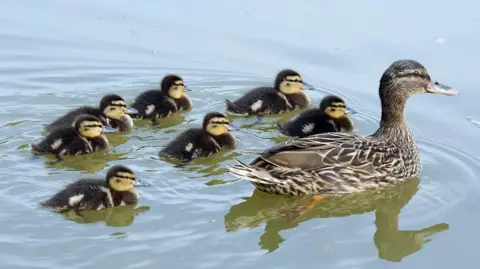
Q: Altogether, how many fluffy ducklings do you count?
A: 7